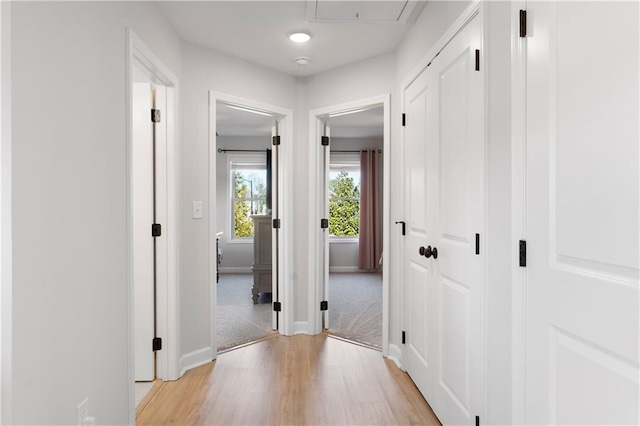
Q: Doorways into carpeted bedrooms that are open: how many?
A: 2